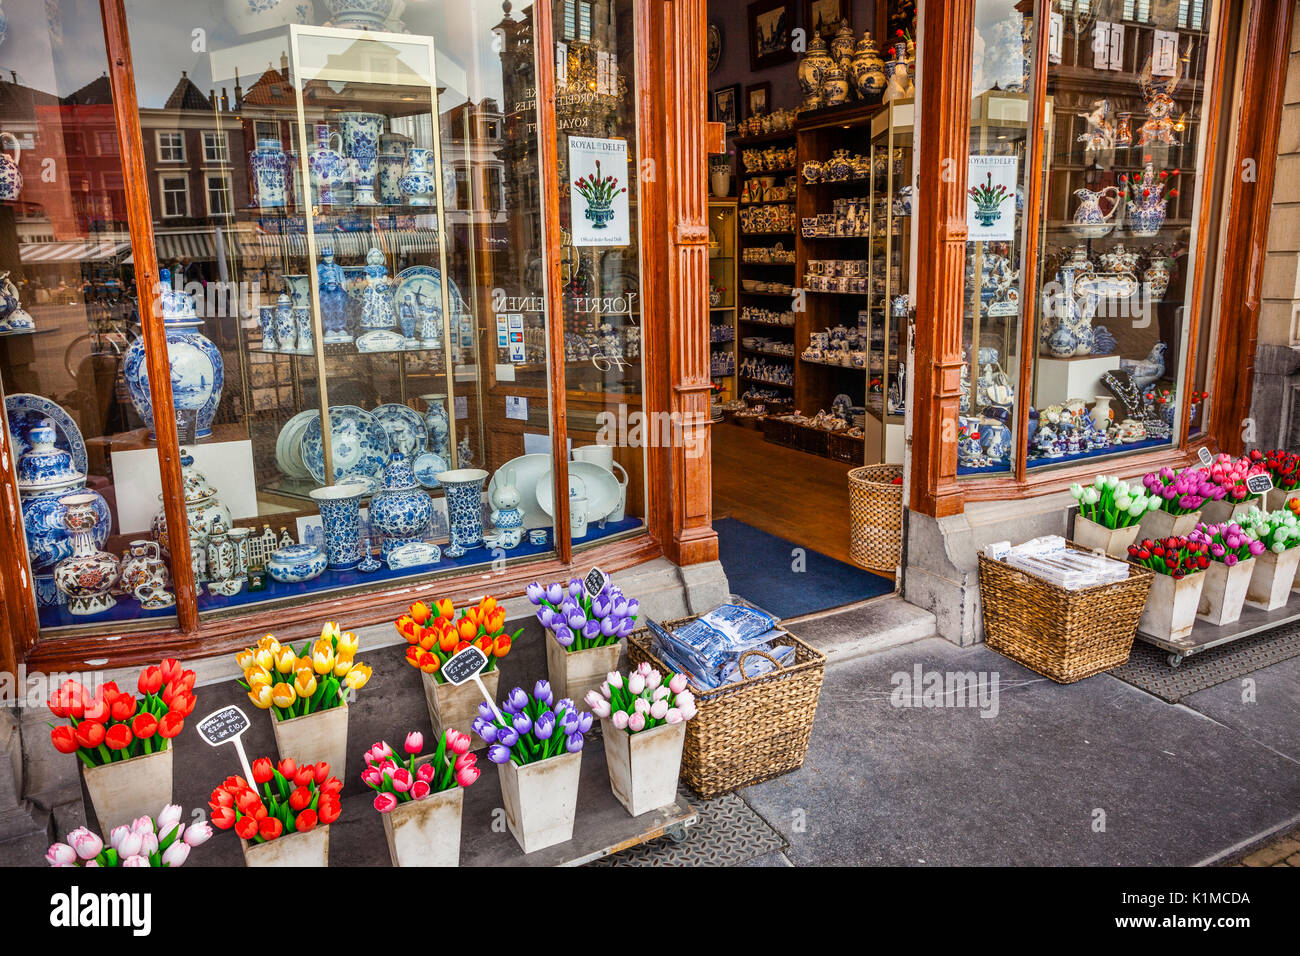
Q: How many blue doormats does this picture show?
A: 1